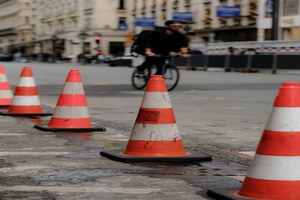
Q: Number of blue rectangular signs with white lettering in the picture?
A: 3